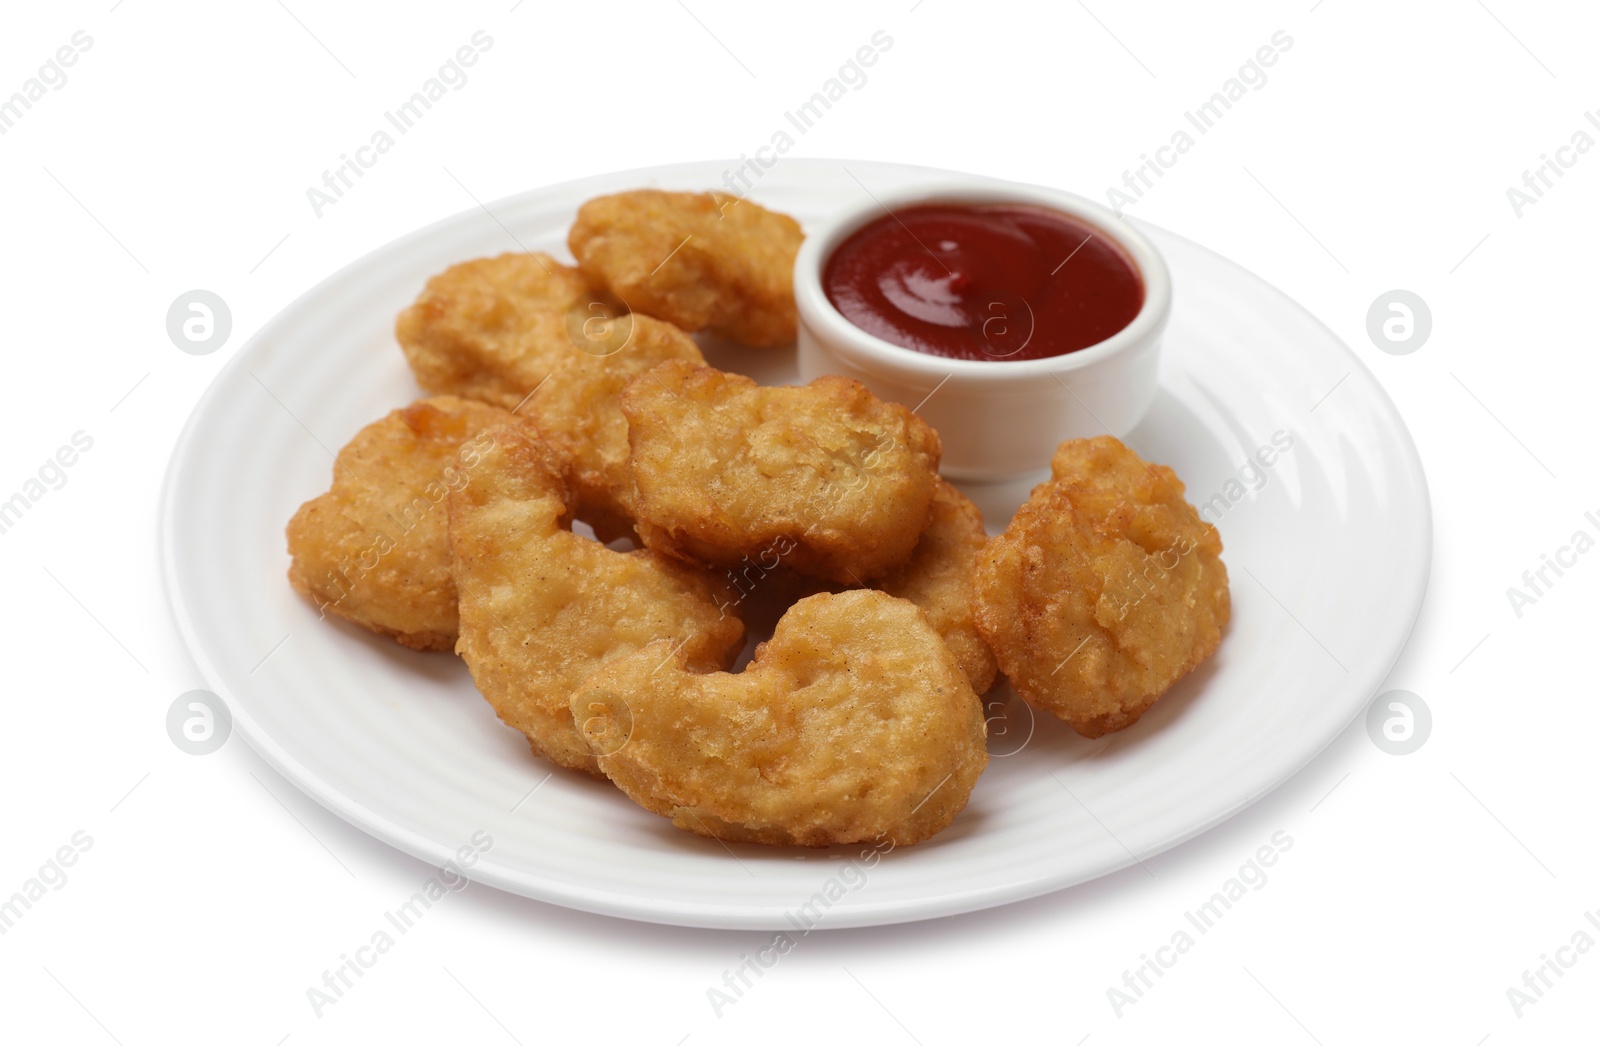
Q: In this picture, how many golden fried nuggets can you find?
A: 9